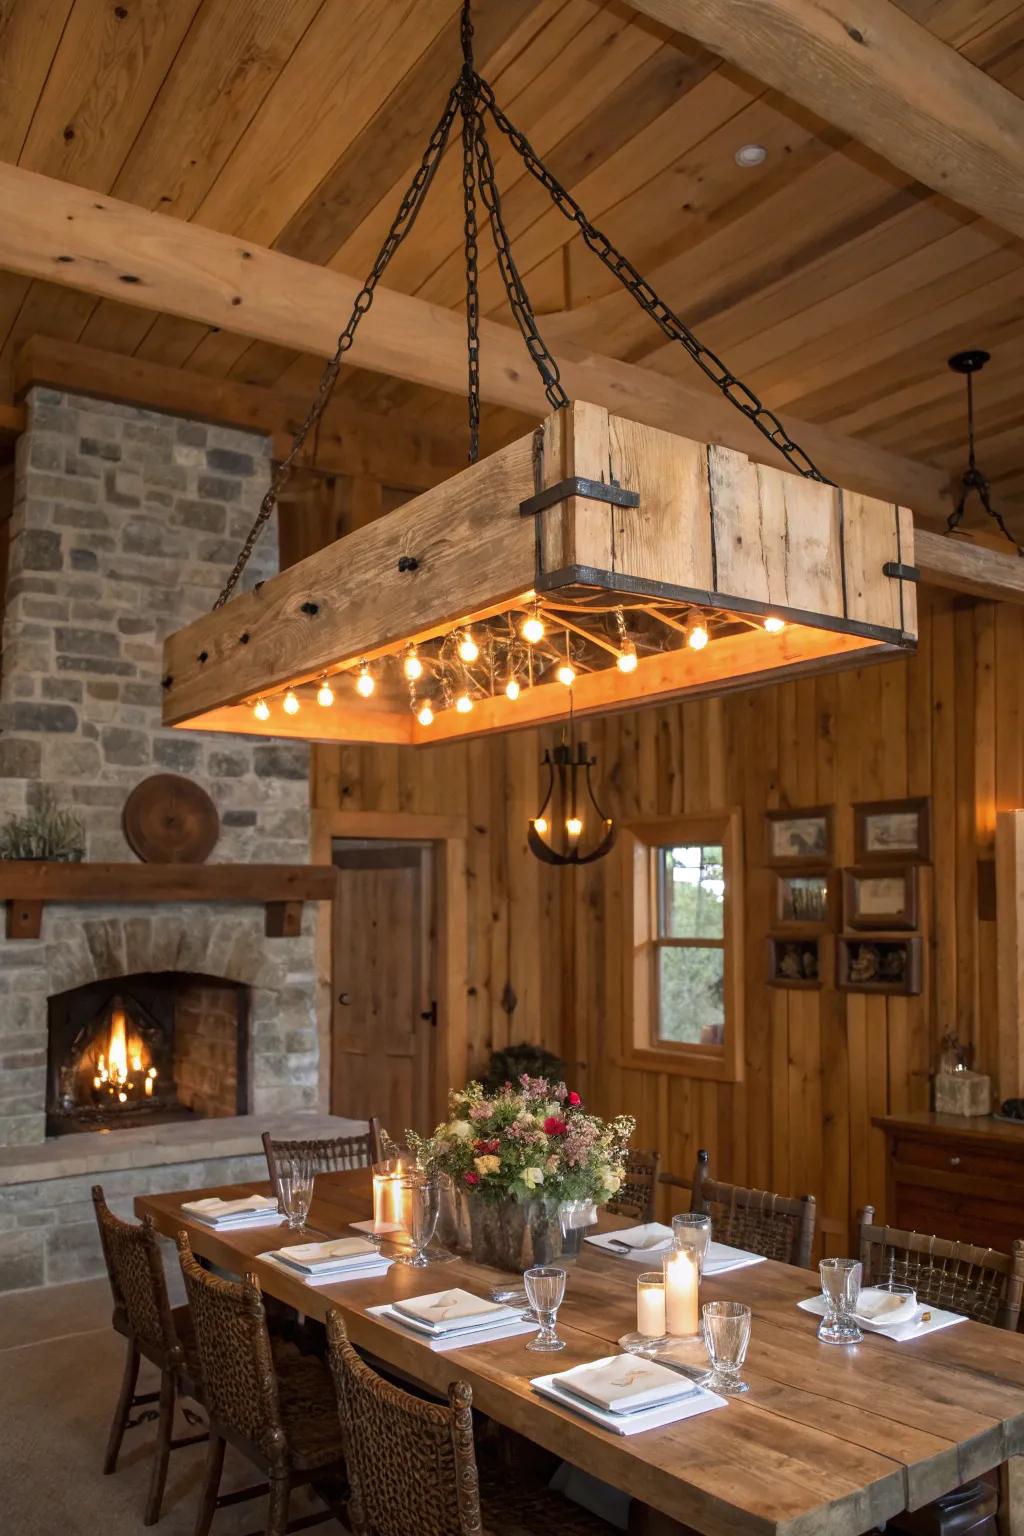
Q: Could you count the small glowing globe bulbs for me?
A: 14